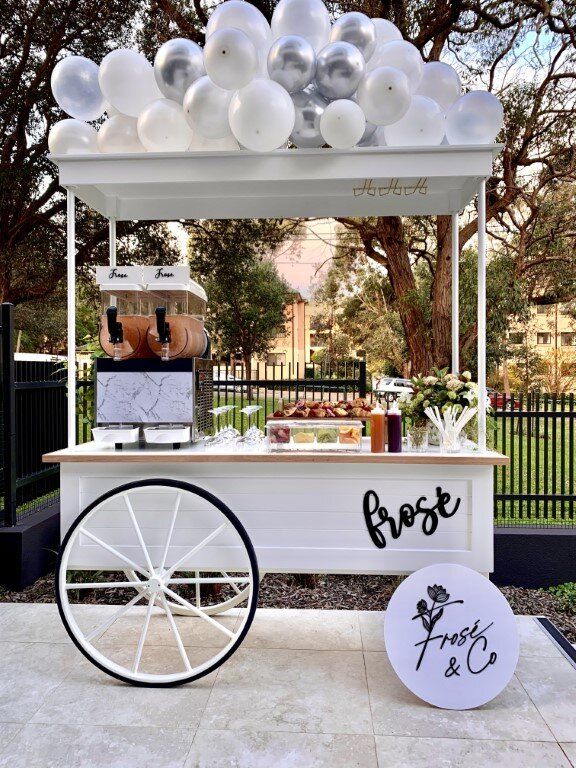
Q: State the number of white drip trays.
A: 2